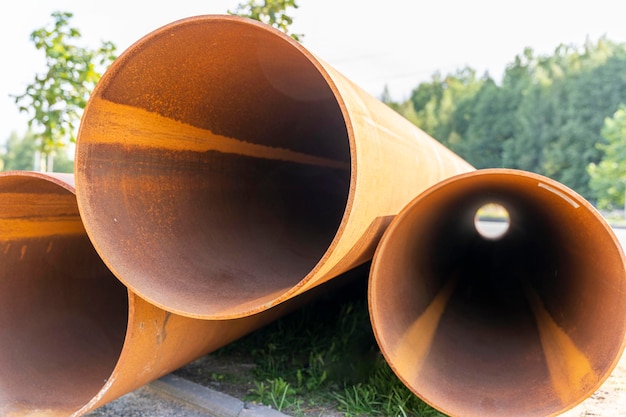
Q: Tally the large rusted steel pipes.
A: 3